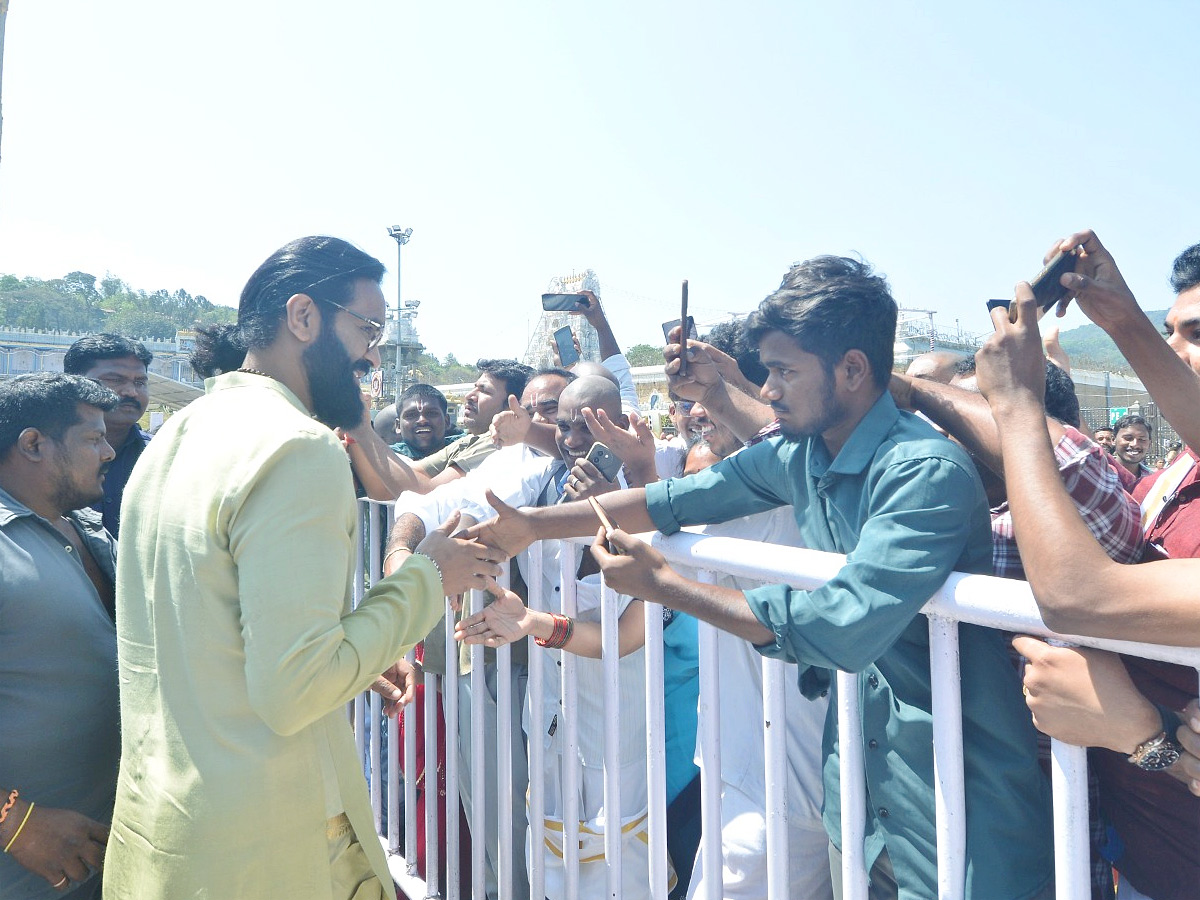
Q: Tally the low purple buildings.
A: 1